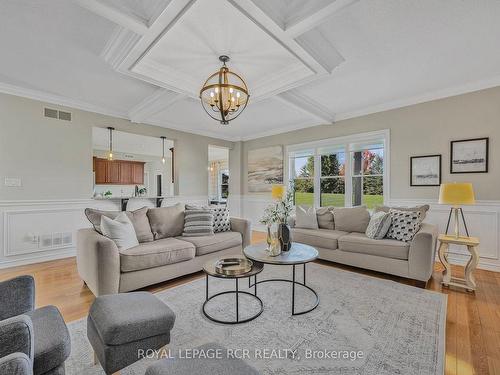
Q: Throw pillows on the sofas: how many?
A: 6